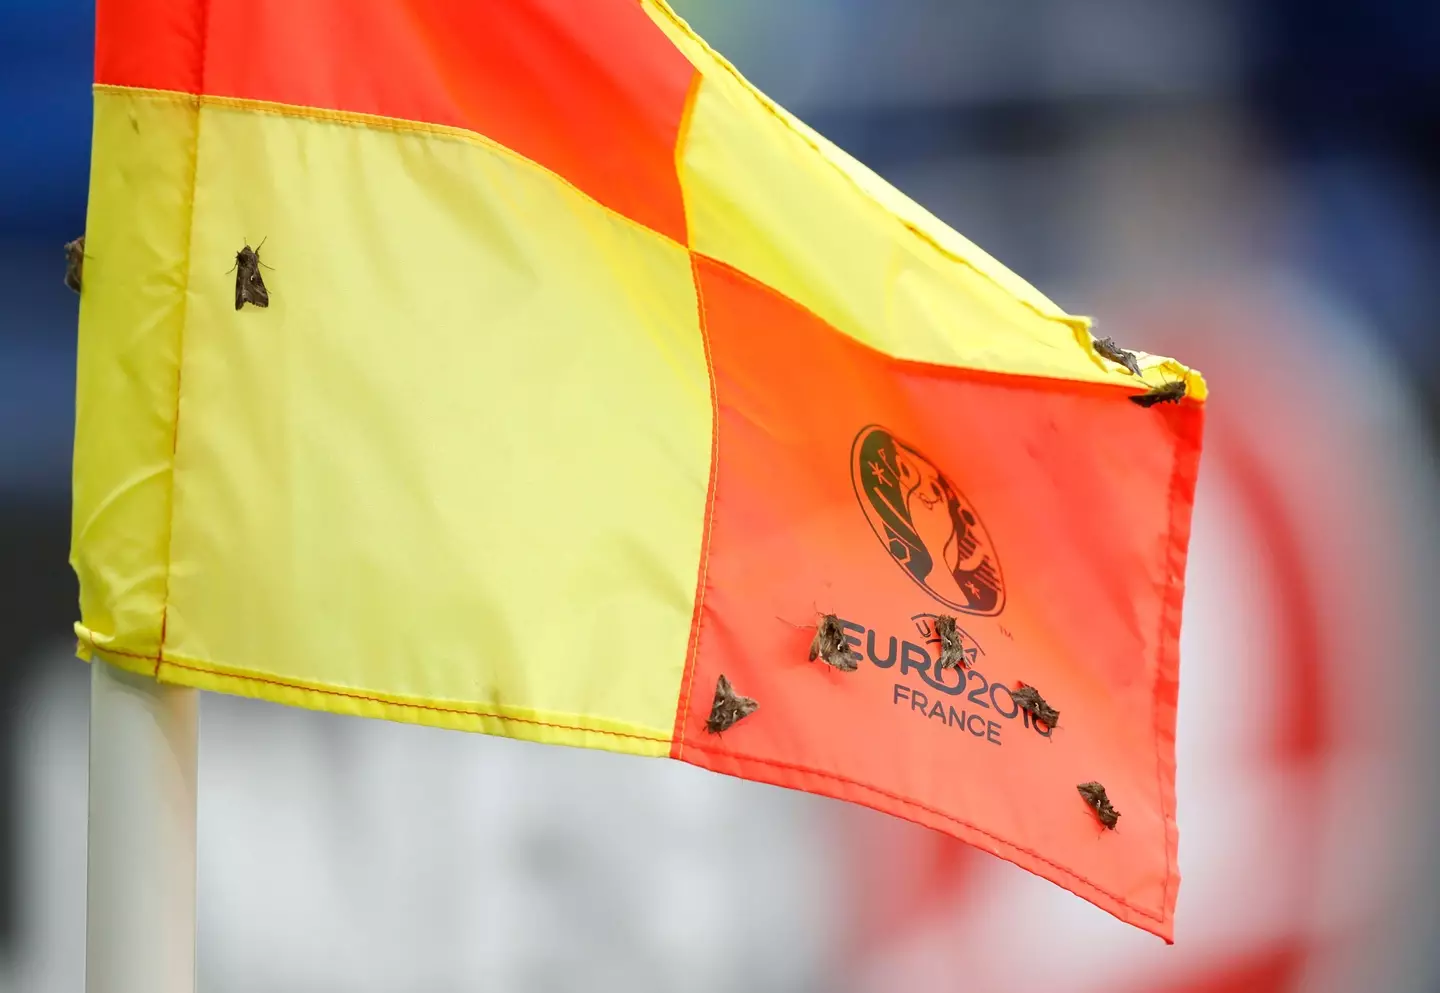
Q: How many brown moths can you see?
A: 9